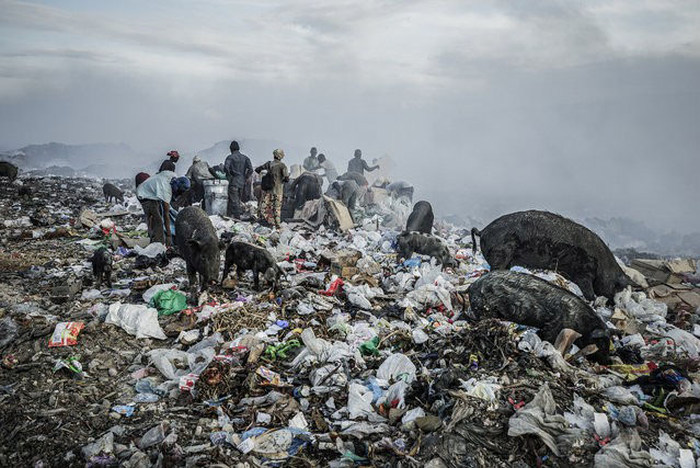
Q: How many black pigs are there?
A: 9